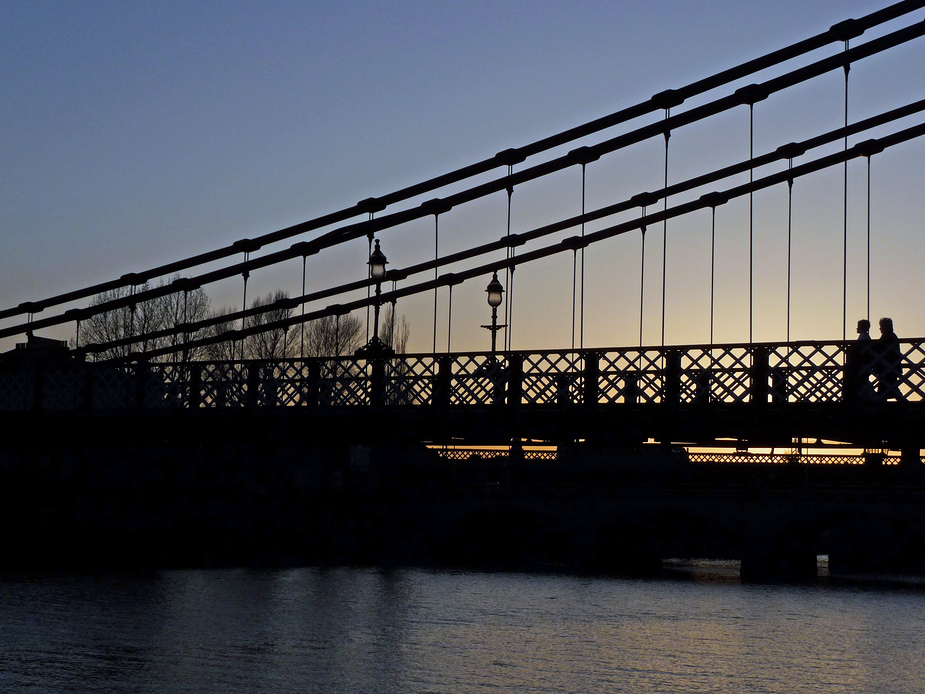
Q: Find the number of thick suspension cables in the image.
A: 4